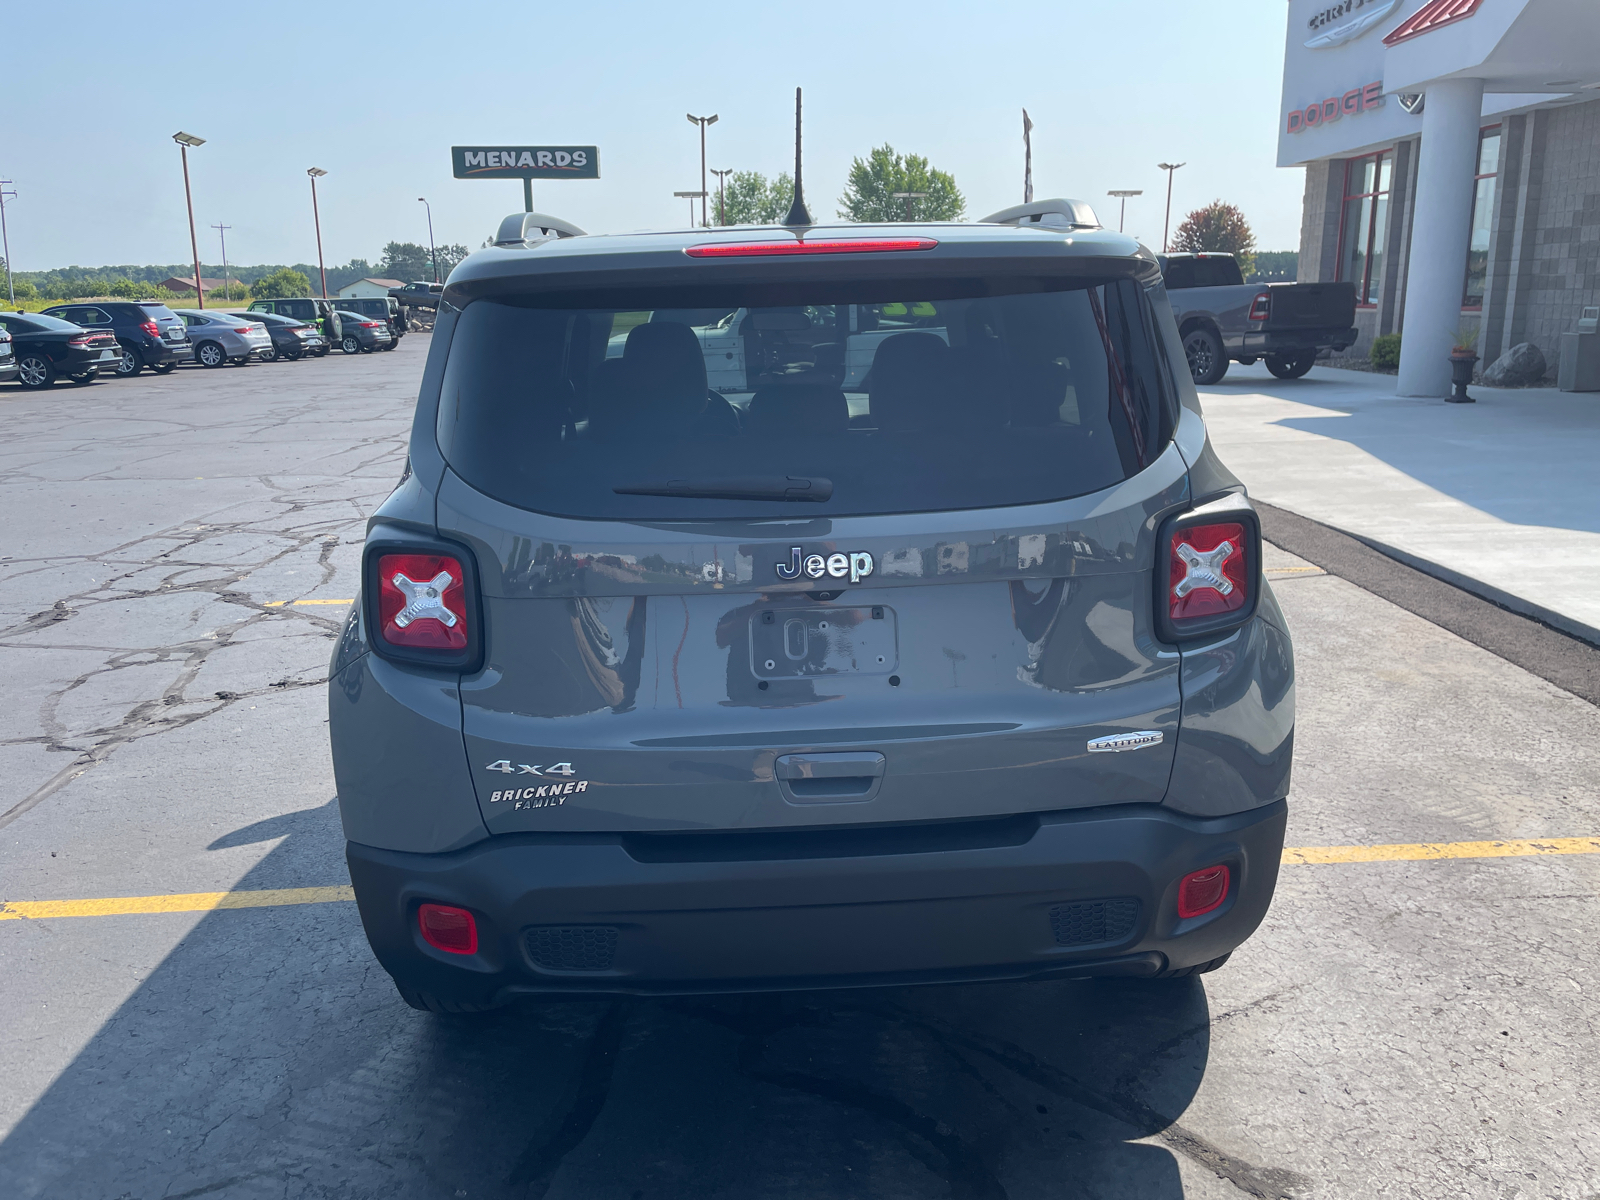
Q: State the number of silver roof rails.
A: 2